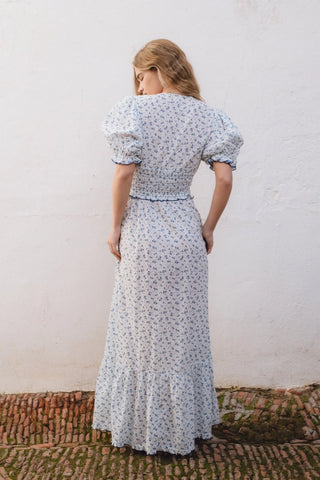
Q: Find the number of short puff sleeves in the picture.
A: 2